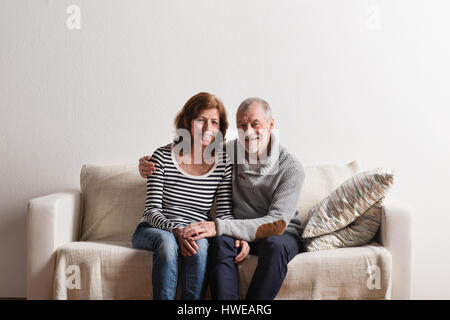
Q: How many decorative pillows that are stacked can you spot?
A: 2